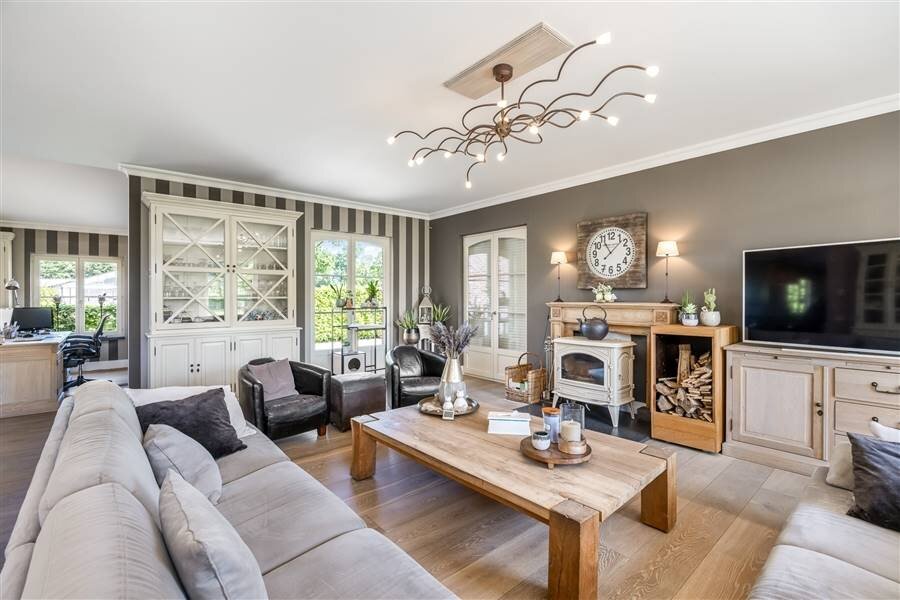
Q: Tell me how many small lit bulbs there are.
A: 14